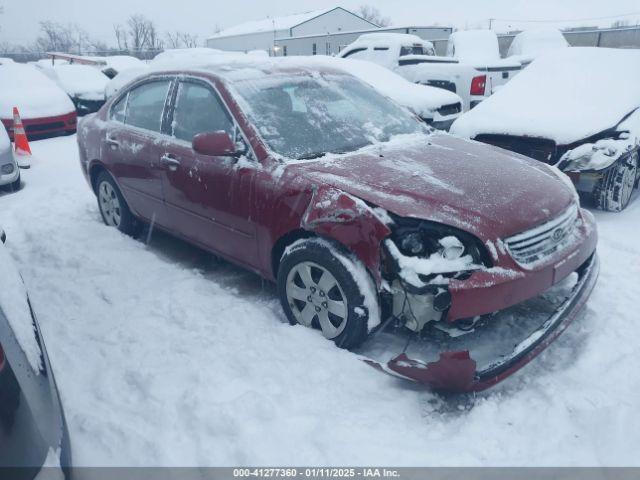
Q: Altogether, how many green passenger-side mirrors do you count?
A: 0